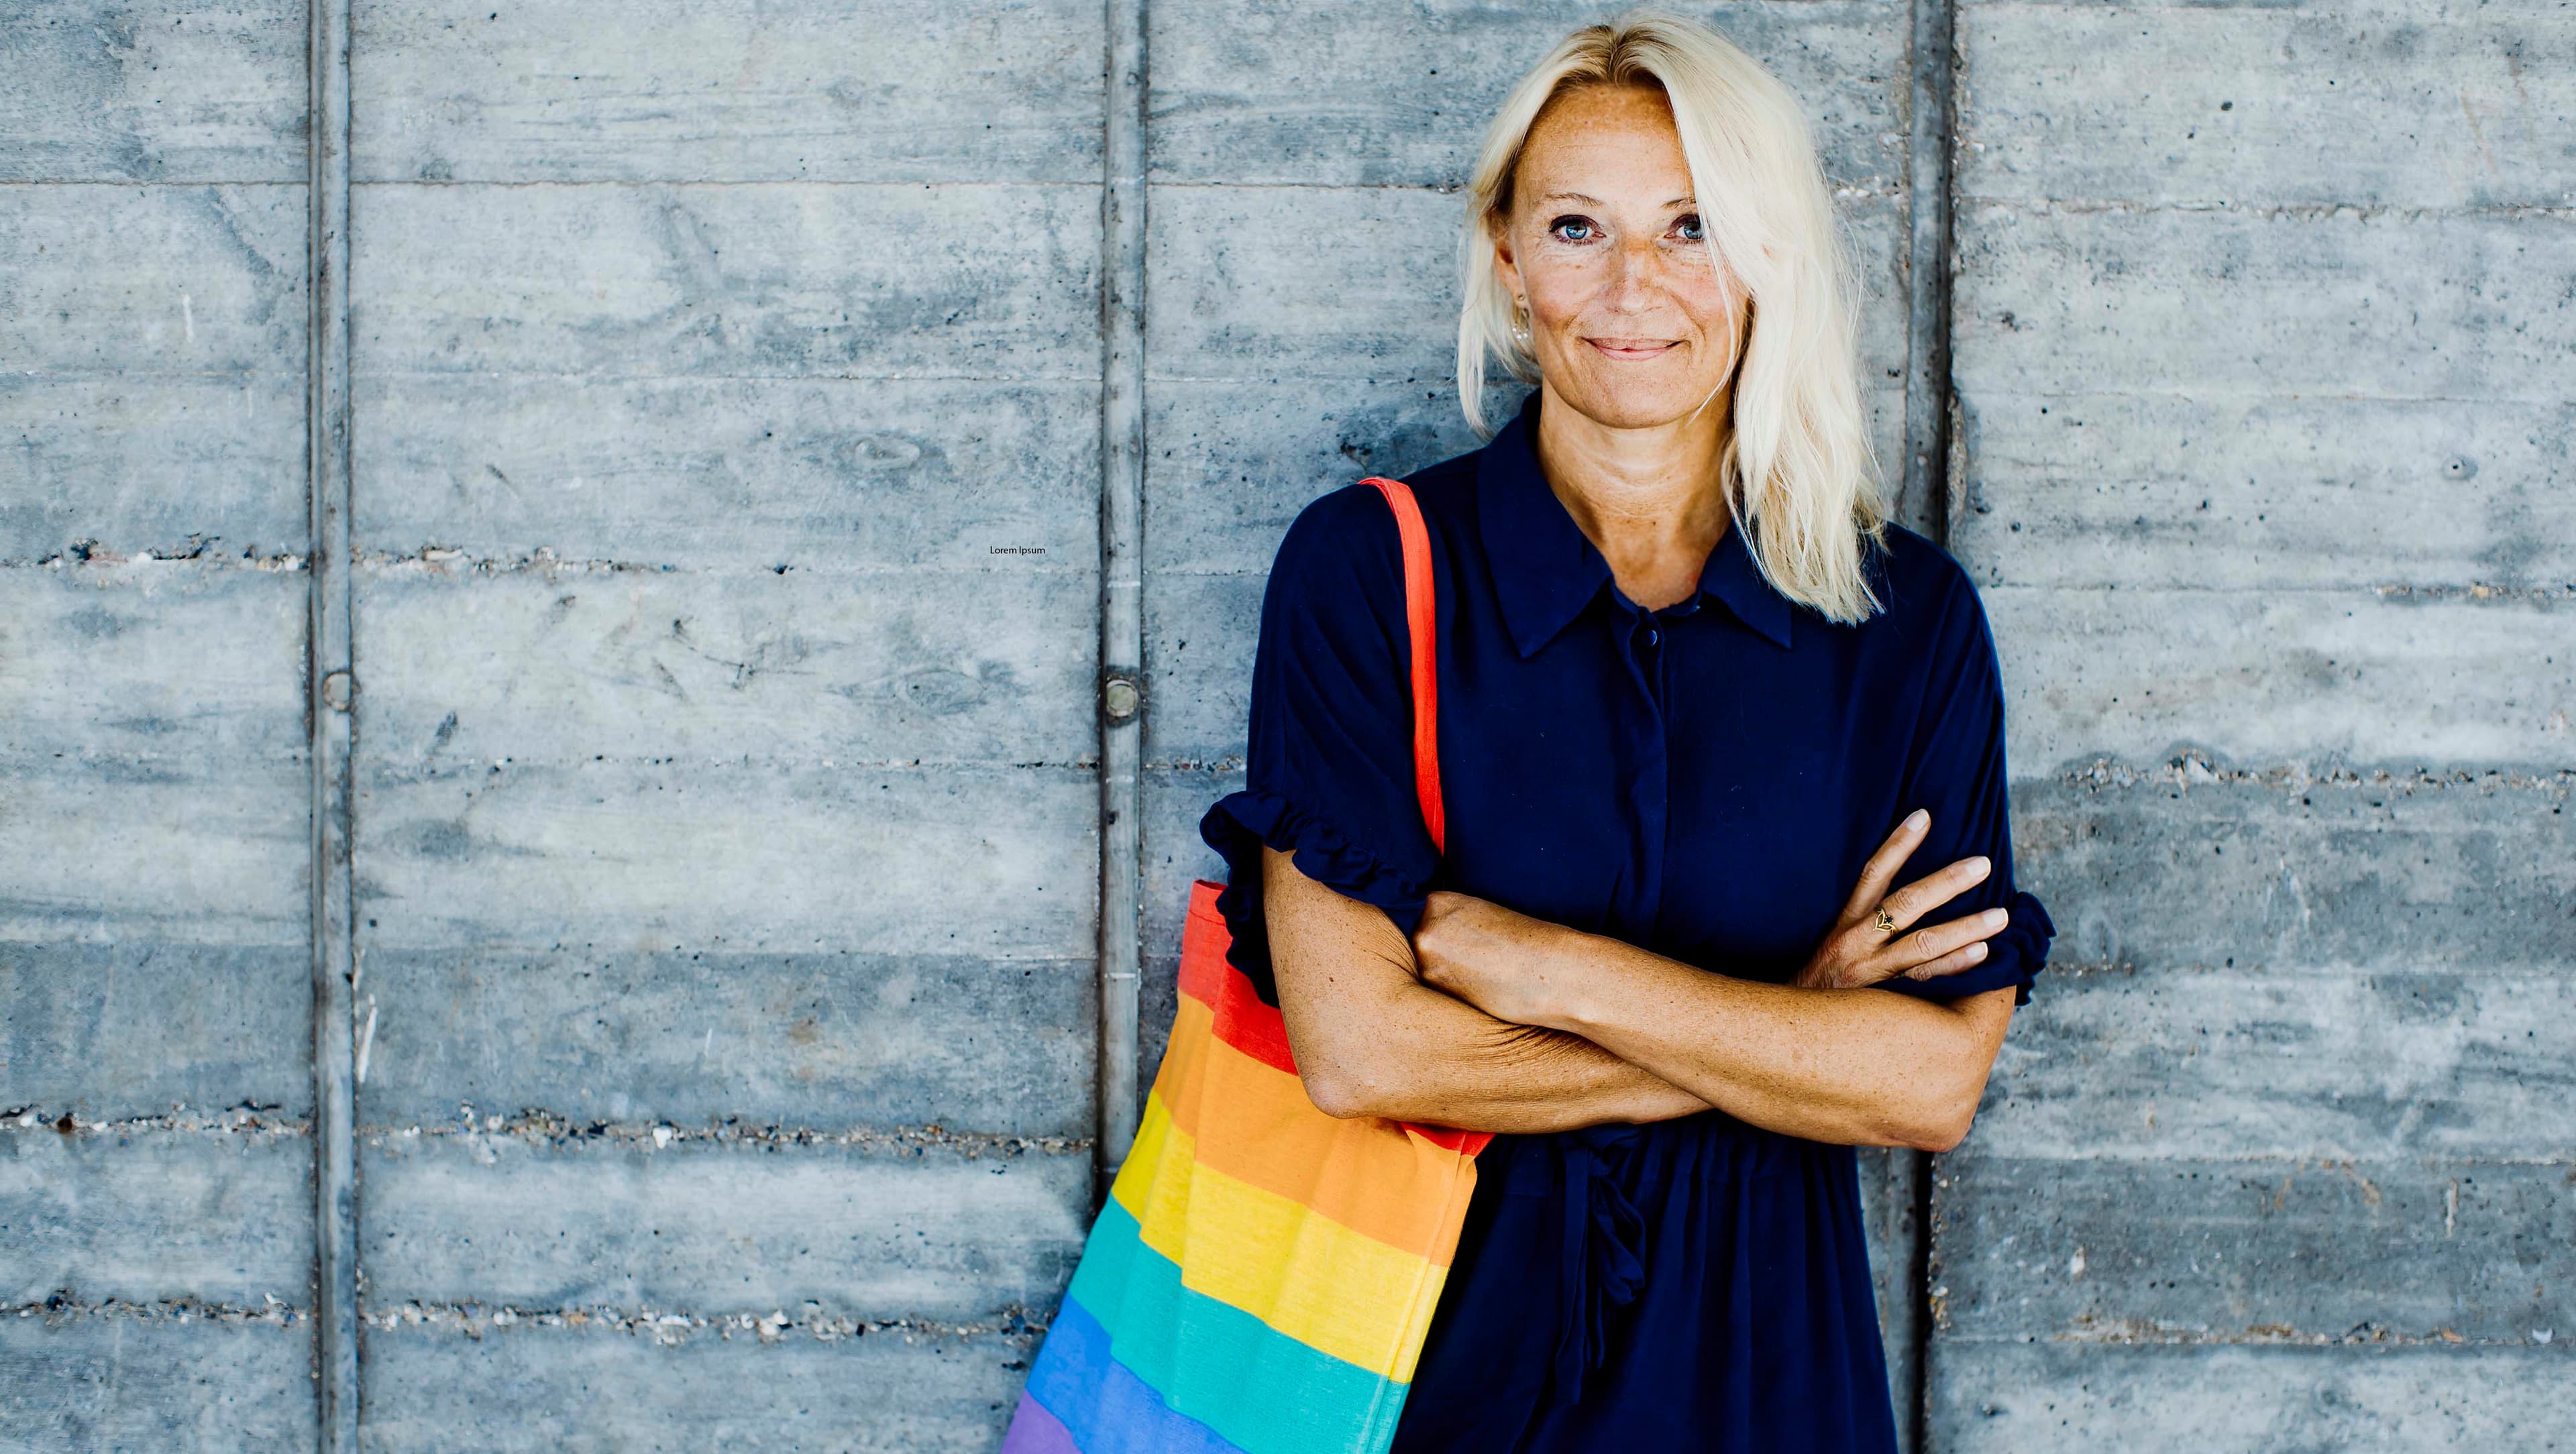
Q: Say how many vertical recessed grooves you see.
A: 3